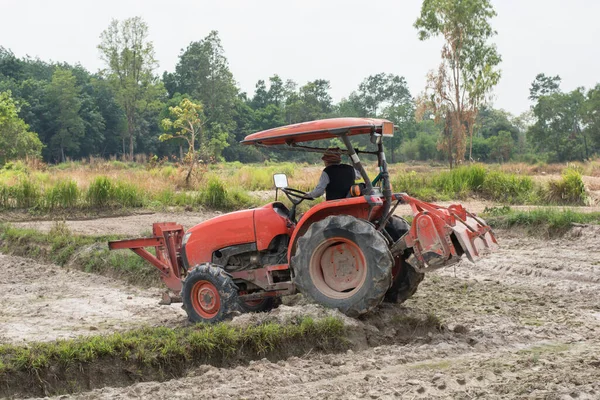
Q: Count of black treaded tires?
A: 4